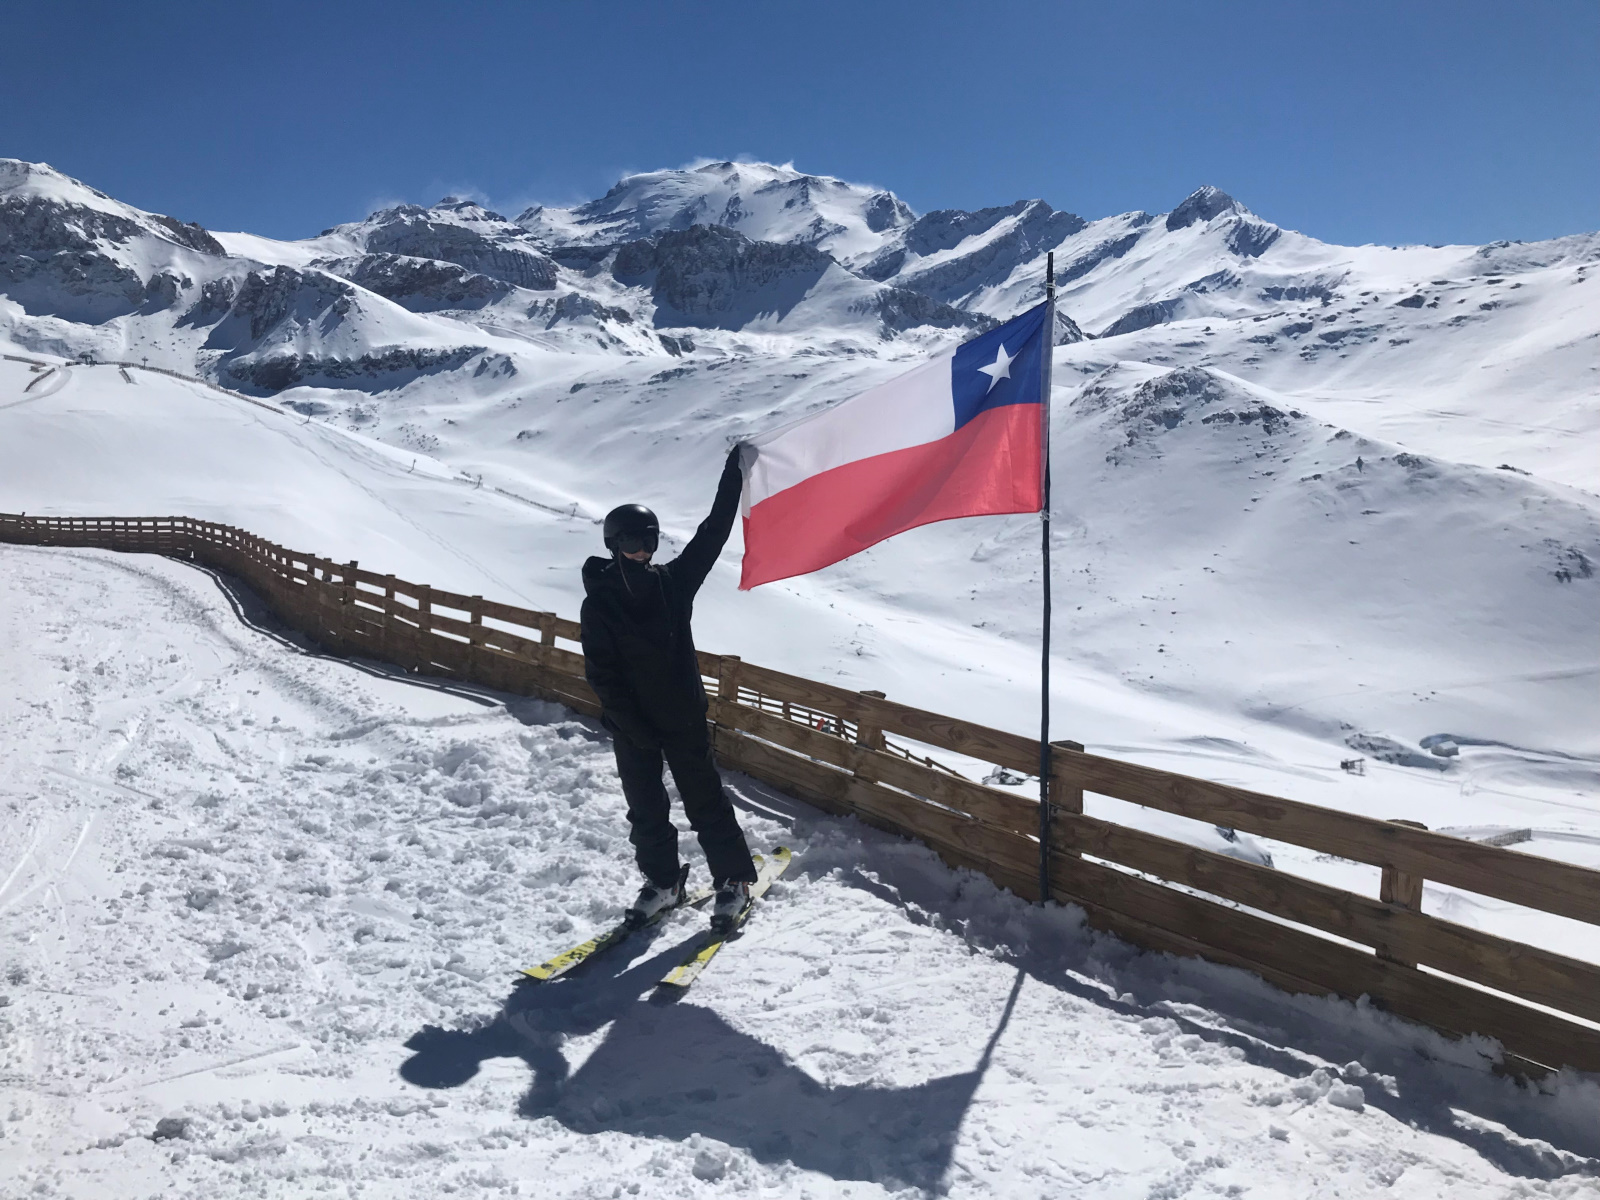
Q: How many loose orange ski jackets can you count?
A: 0